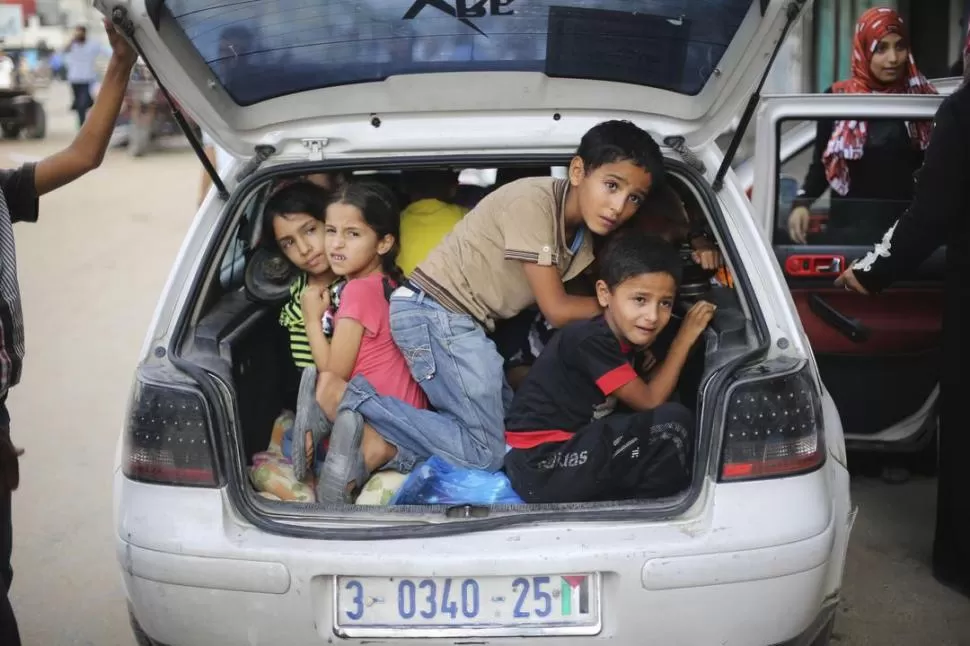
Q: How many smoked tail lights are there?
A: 2